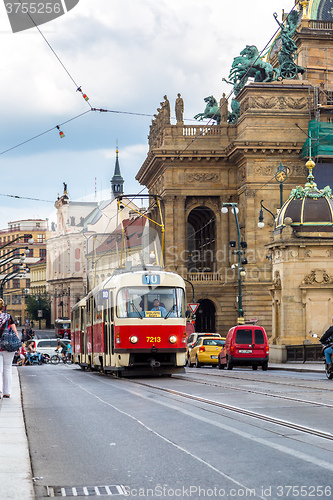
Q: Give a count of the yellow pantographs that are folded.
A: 0